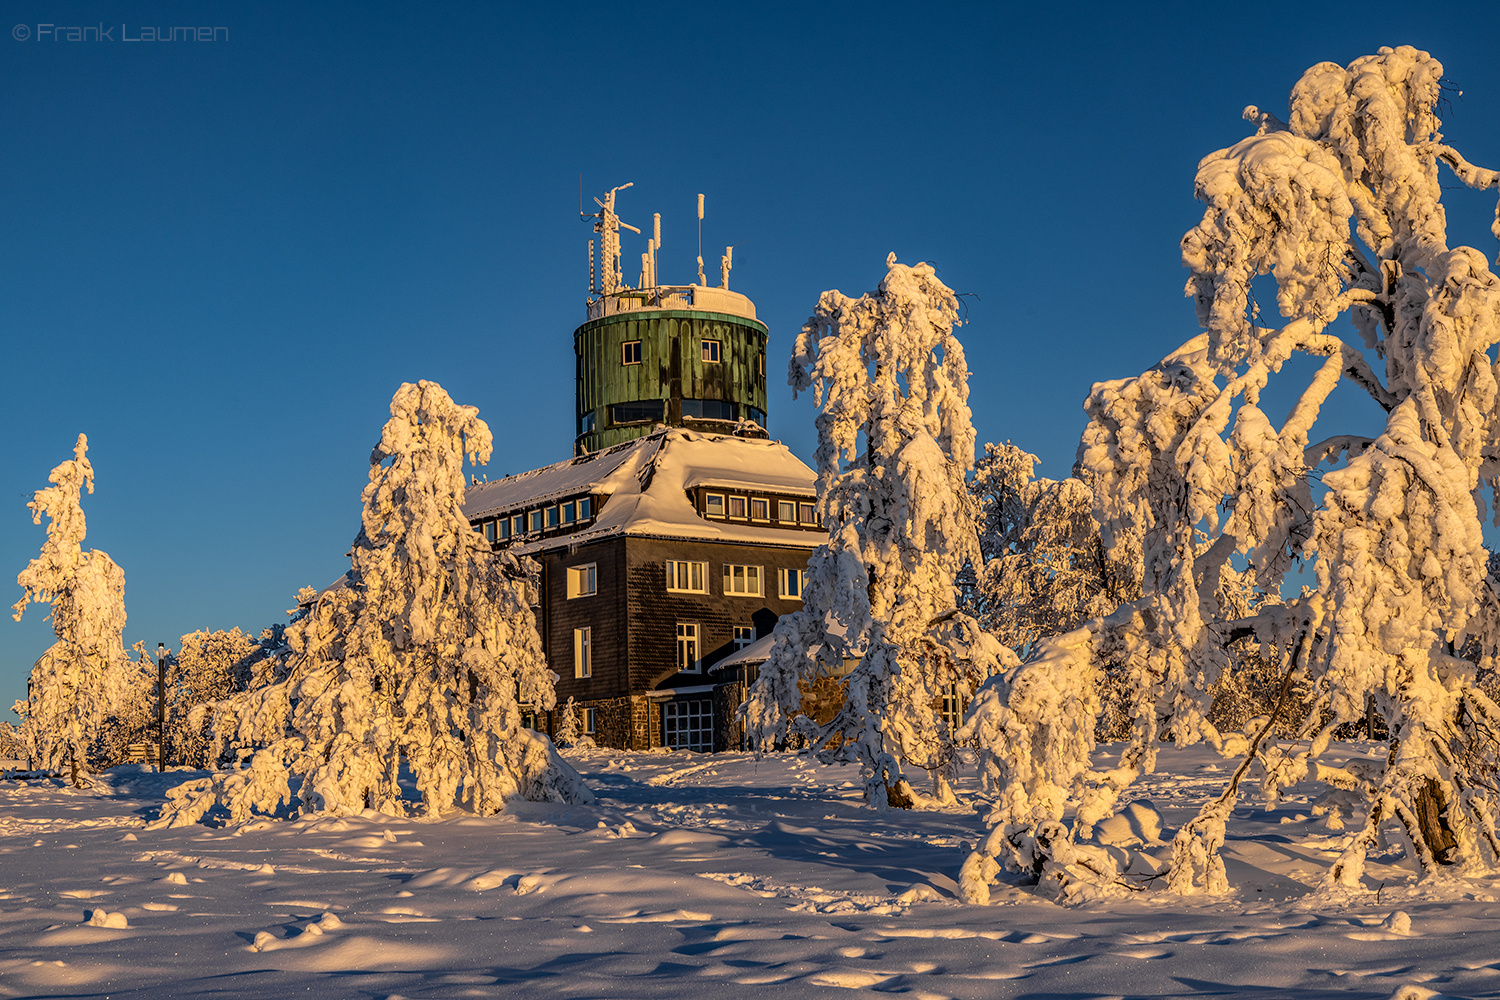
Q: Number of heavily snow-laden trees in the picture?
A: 4